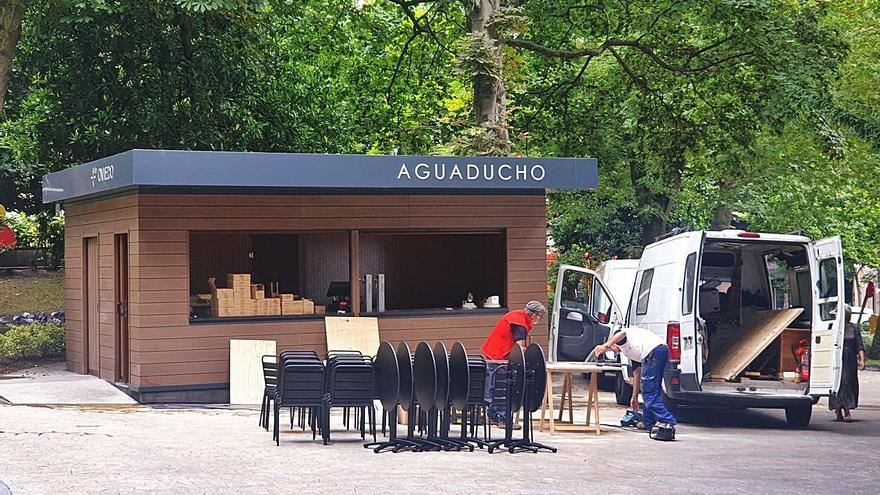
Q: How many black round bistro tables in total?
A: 7